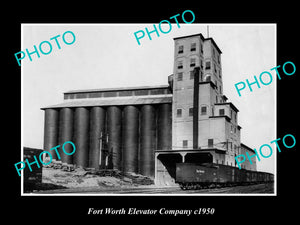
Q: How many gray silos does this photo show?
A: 8